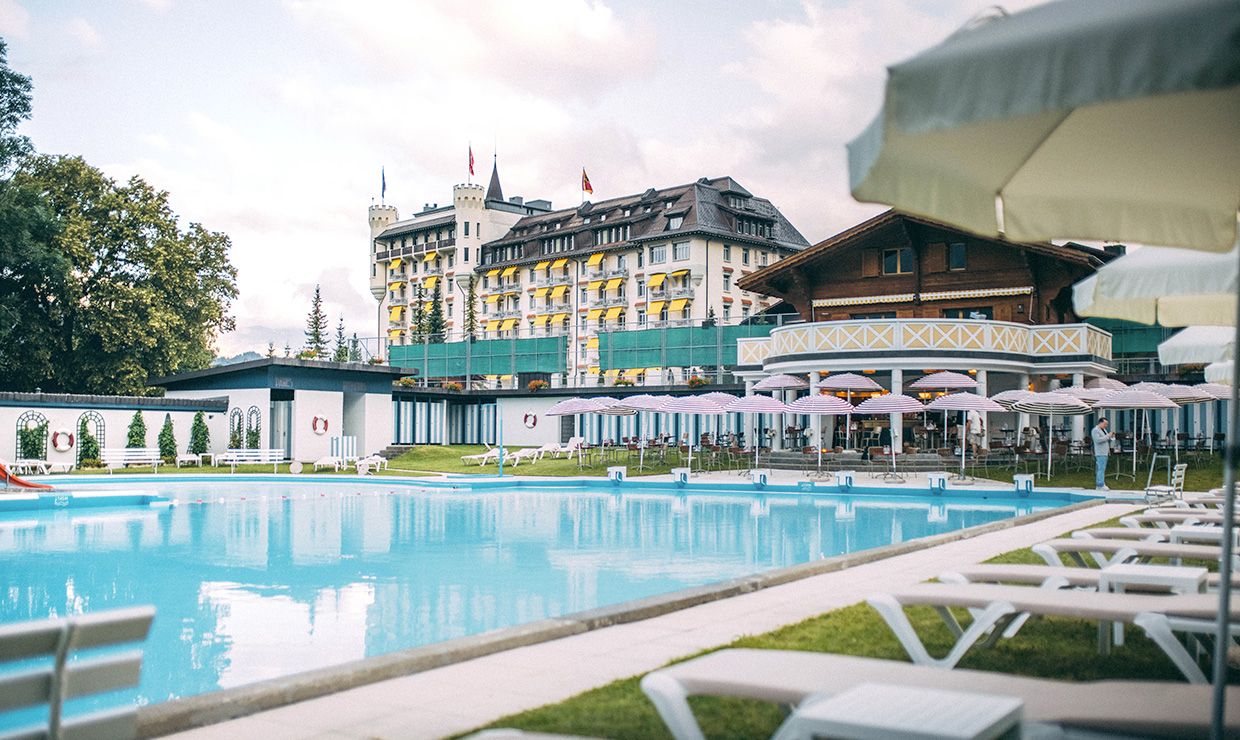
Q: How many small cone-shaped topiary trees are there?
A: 3